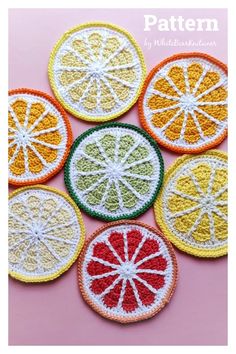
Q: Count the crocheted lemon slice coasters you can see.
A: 3